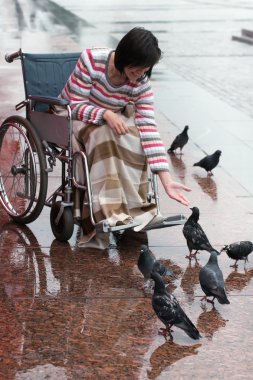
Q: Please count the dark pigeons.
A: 7